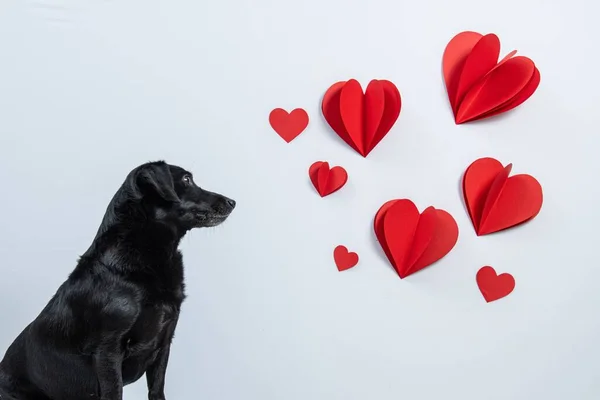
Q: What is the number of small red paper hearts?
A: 4